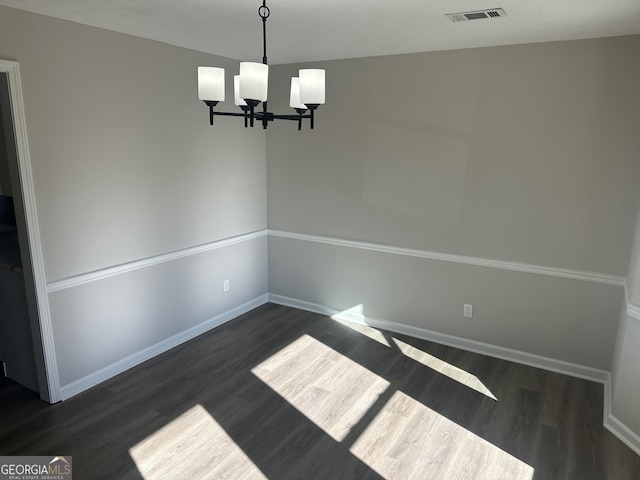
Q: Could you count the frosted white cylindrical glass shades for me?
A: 5